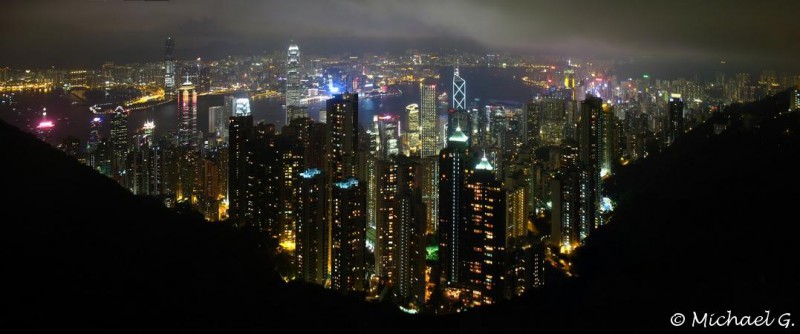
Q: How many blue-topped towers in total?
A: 2